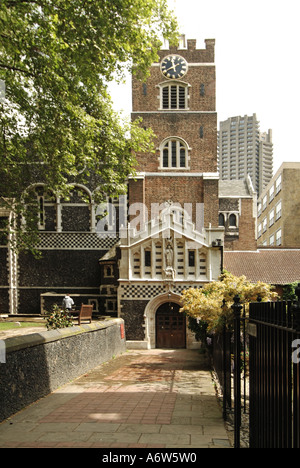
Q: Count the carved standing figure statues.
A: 1